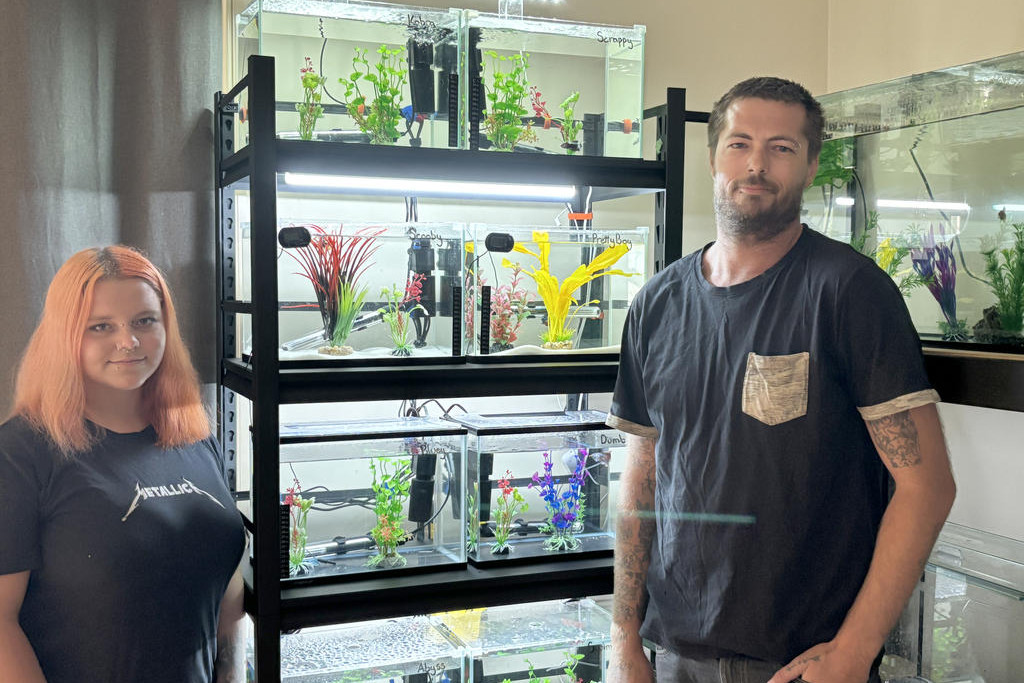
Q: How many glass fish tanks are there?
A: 10